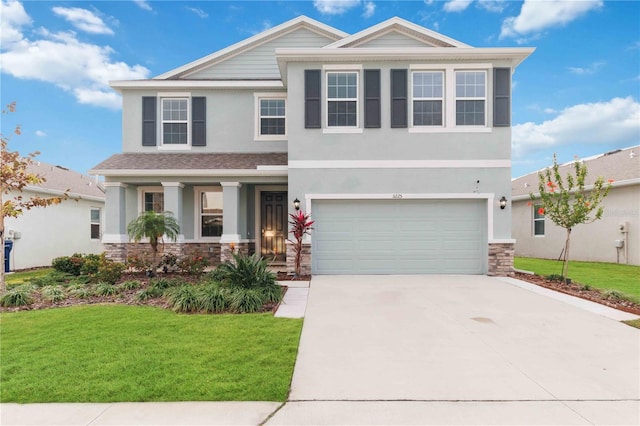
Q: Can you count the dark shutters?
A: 6